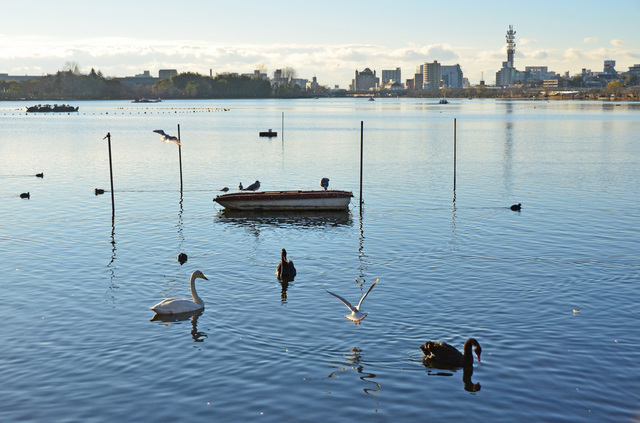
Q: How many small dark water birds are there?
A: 5